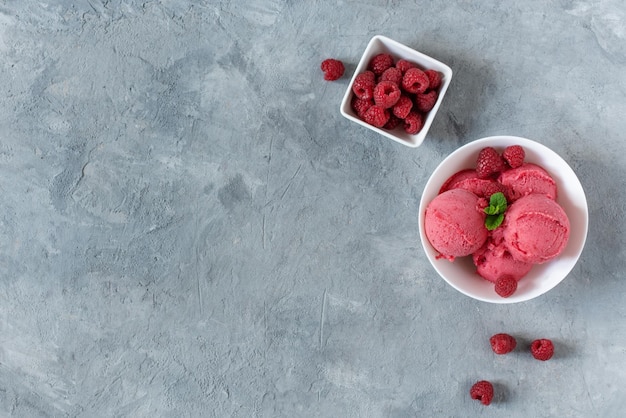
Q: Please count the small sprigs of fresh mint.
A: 1